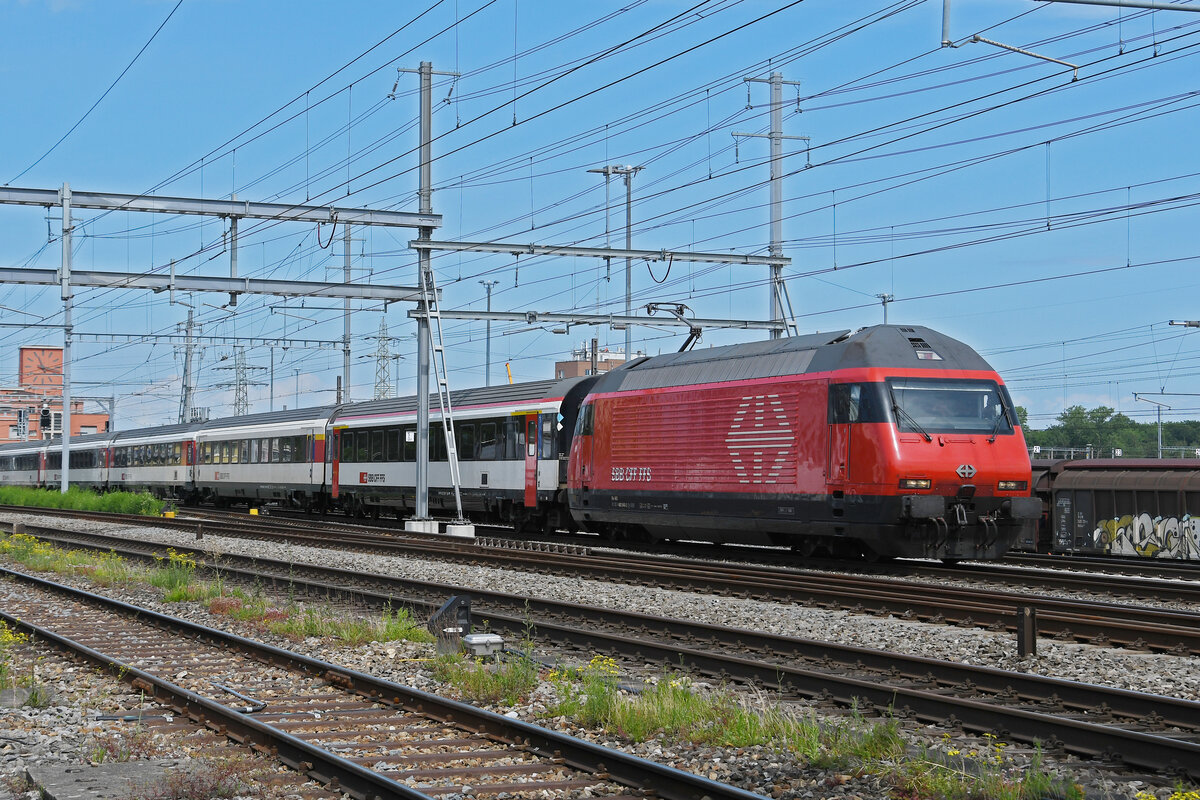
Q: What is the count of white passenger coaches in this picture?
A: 5